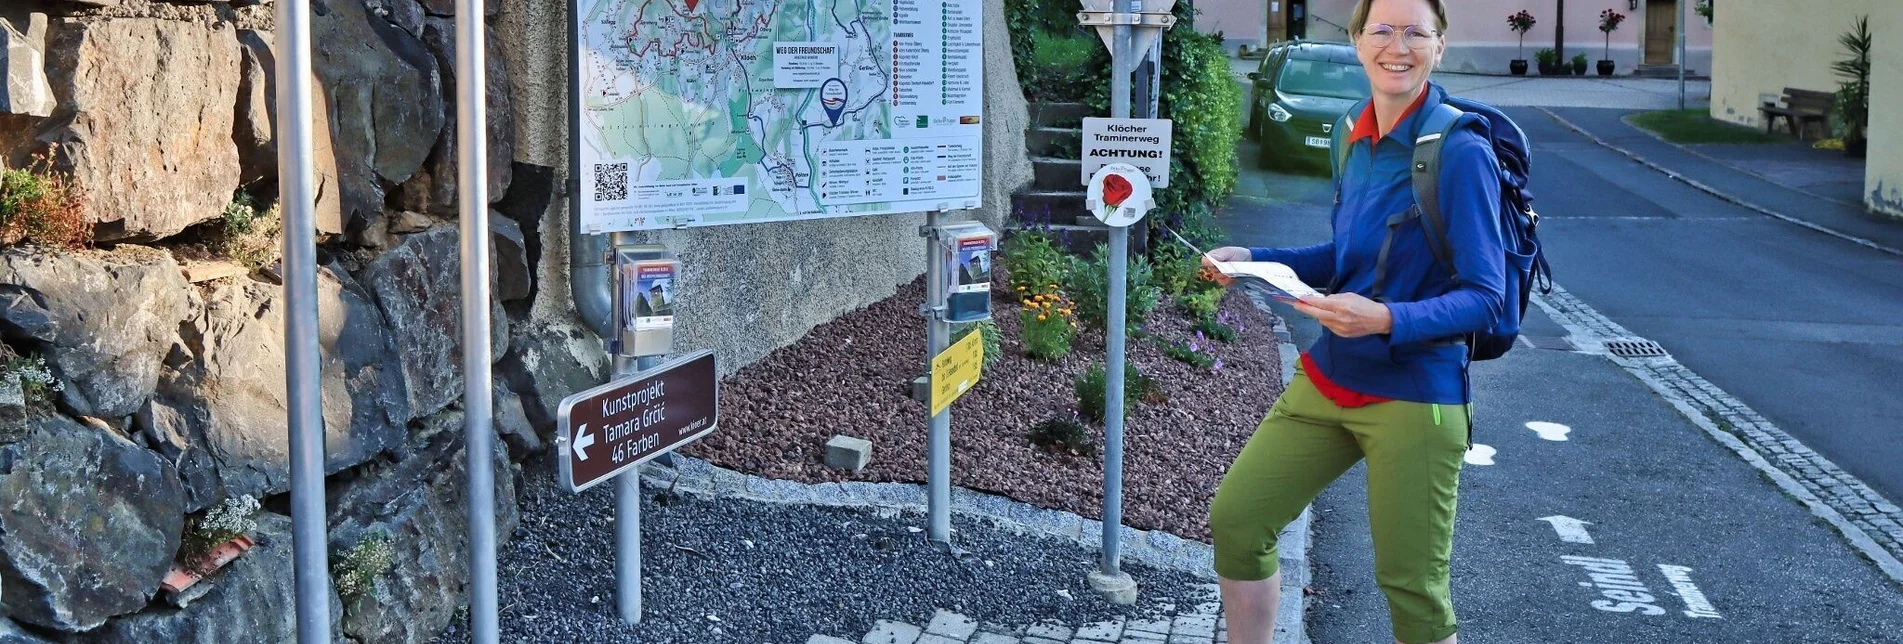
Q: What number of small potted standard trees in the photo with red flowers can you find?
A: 2